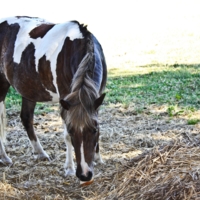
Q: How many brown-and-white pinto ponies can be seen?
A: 1